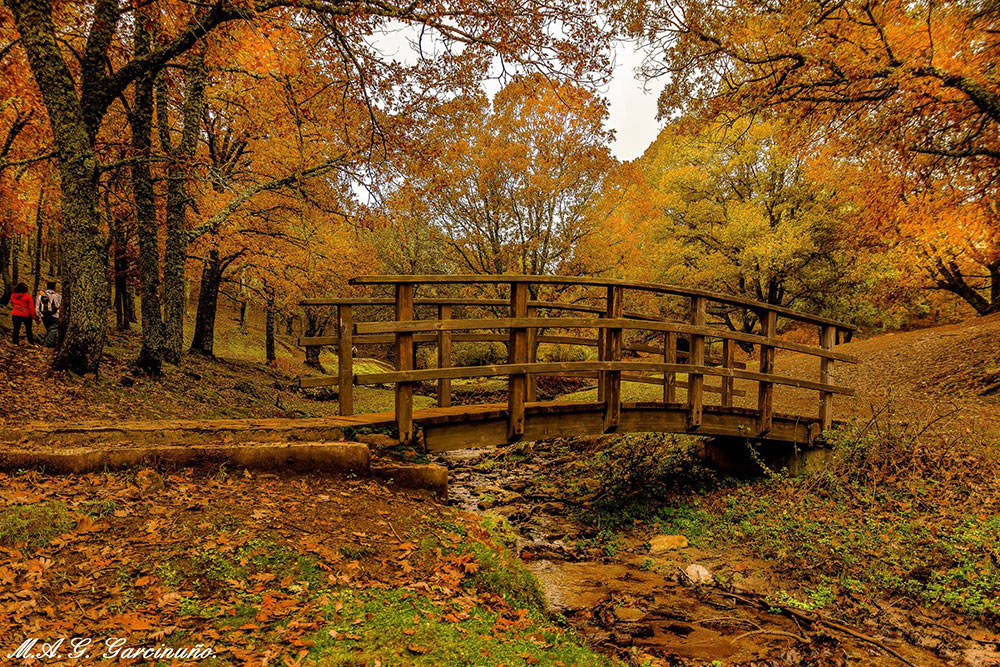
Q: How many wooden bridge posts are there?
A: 12